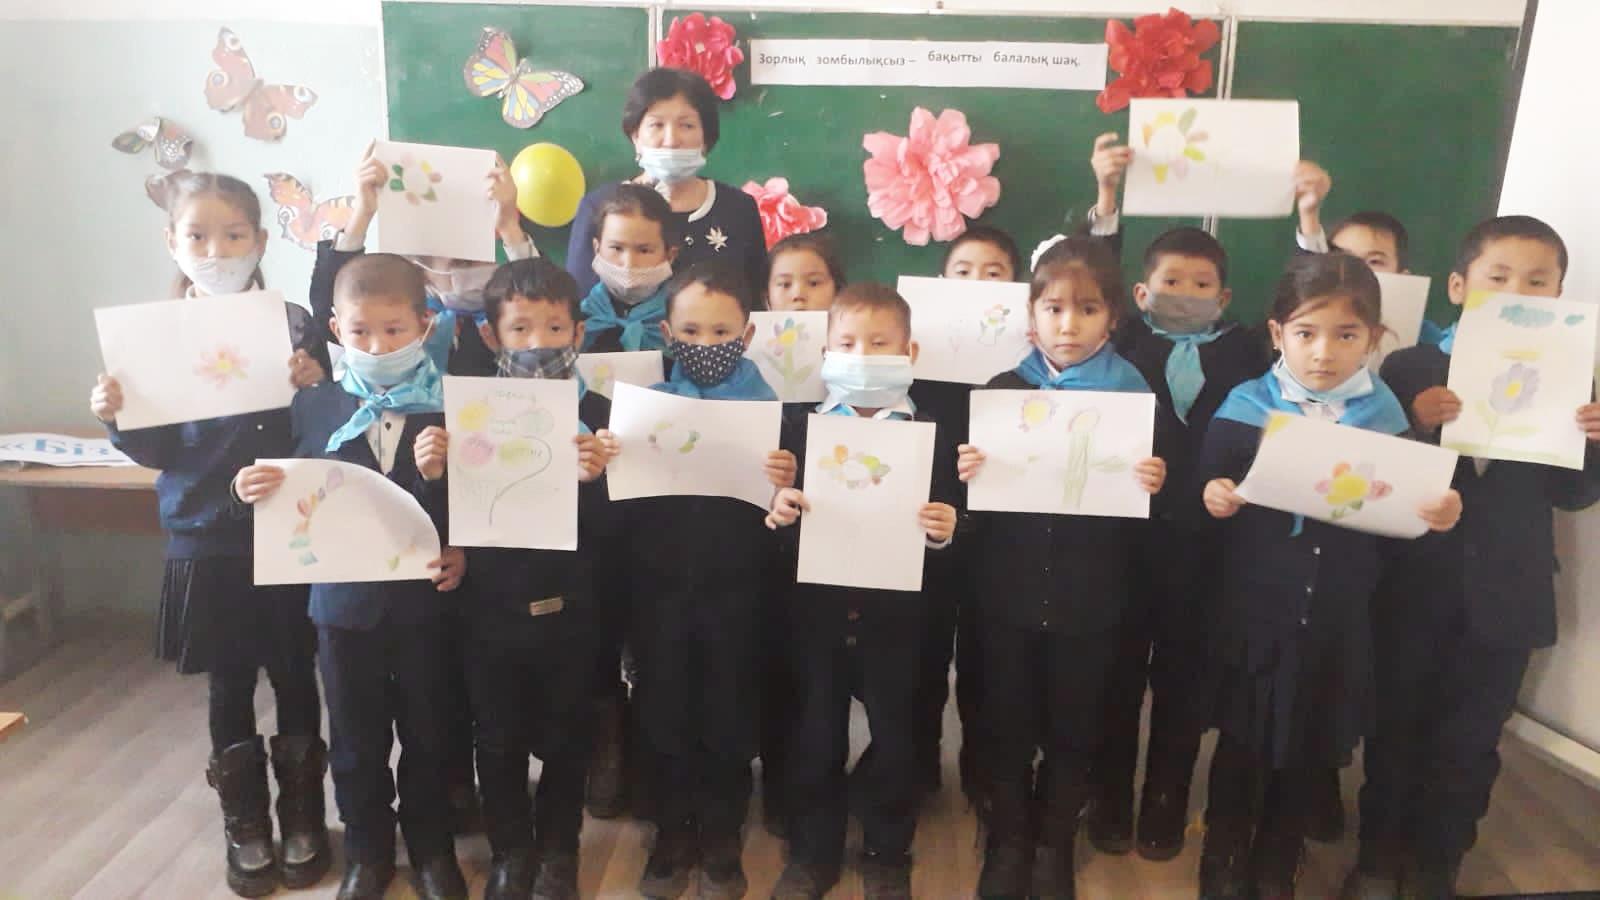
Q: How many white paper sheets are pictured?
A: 14